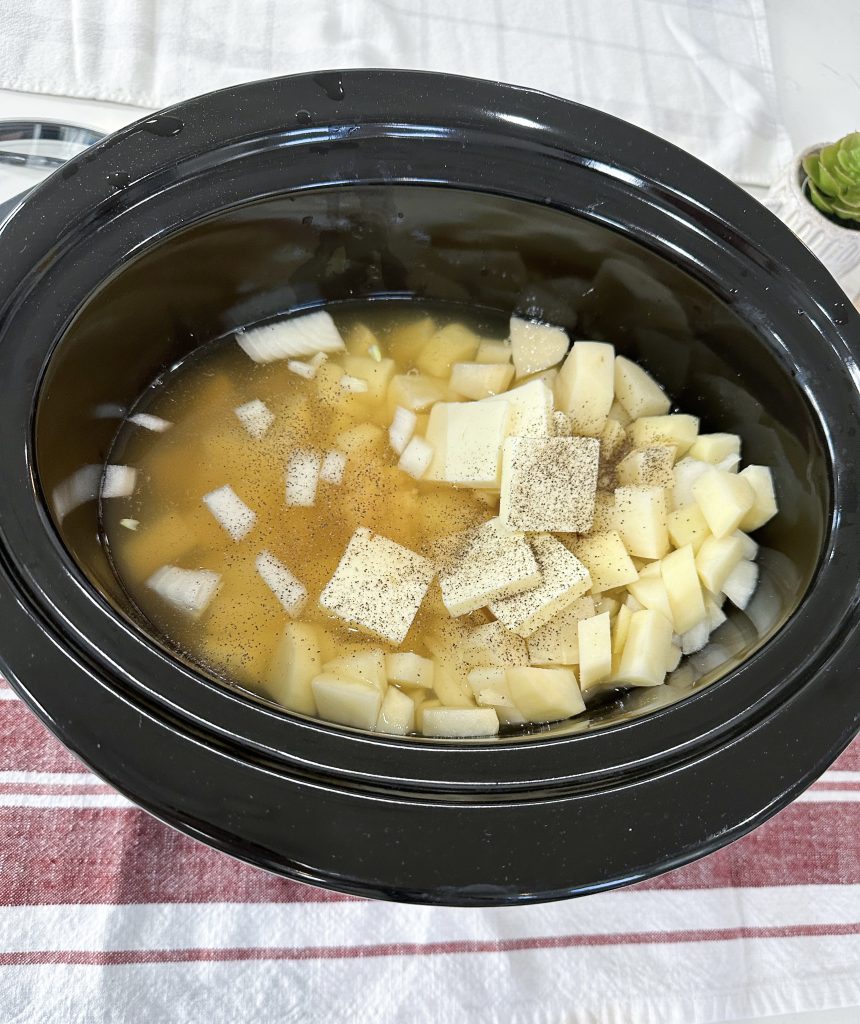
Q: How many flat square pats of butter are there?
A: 6